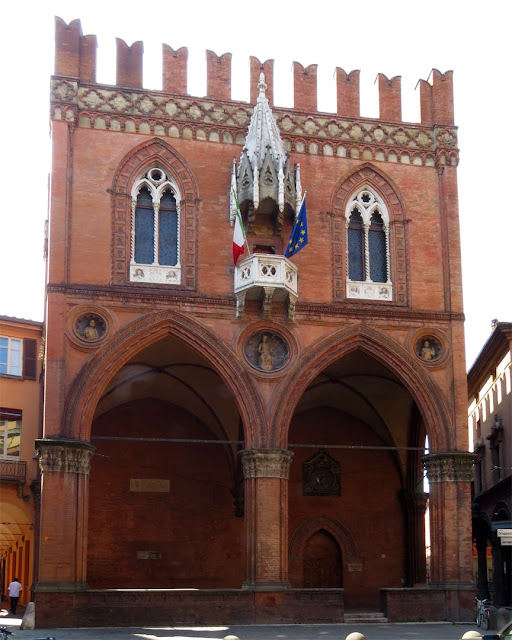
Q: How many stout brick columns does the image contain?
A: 3